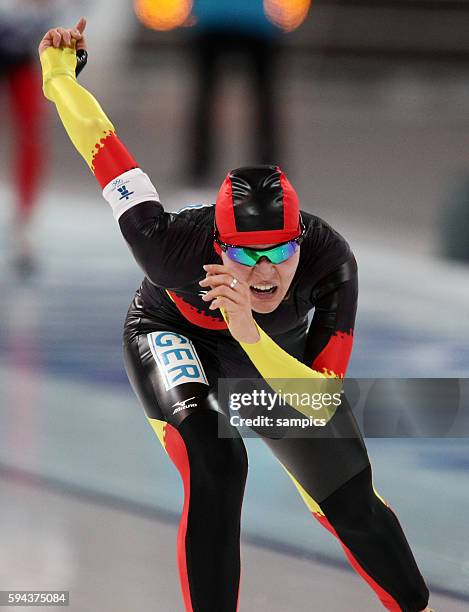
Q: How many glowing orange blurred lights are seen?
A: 2